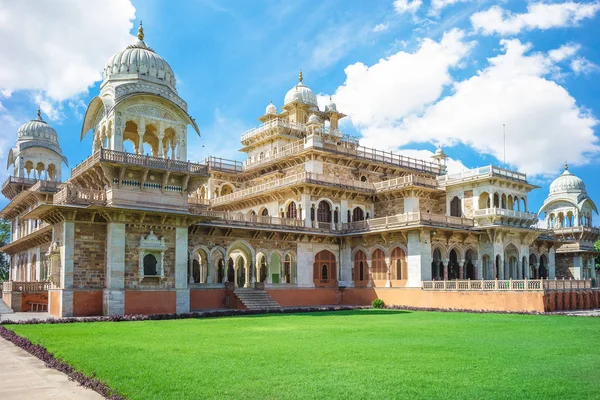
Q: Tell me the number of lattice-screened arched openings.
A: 4